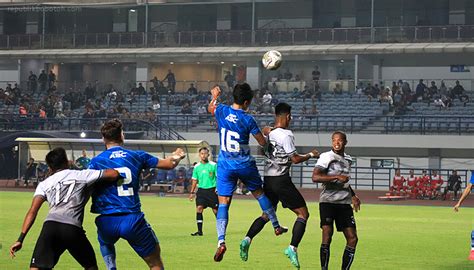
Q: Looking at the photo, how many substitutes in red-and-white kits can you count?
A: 4